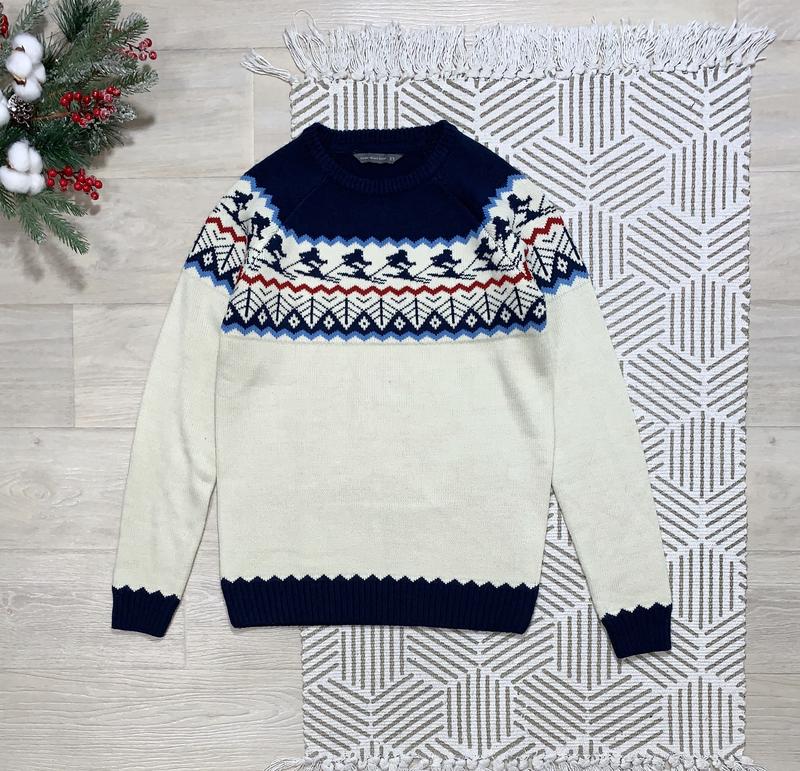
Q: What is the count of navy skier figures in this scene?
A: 10